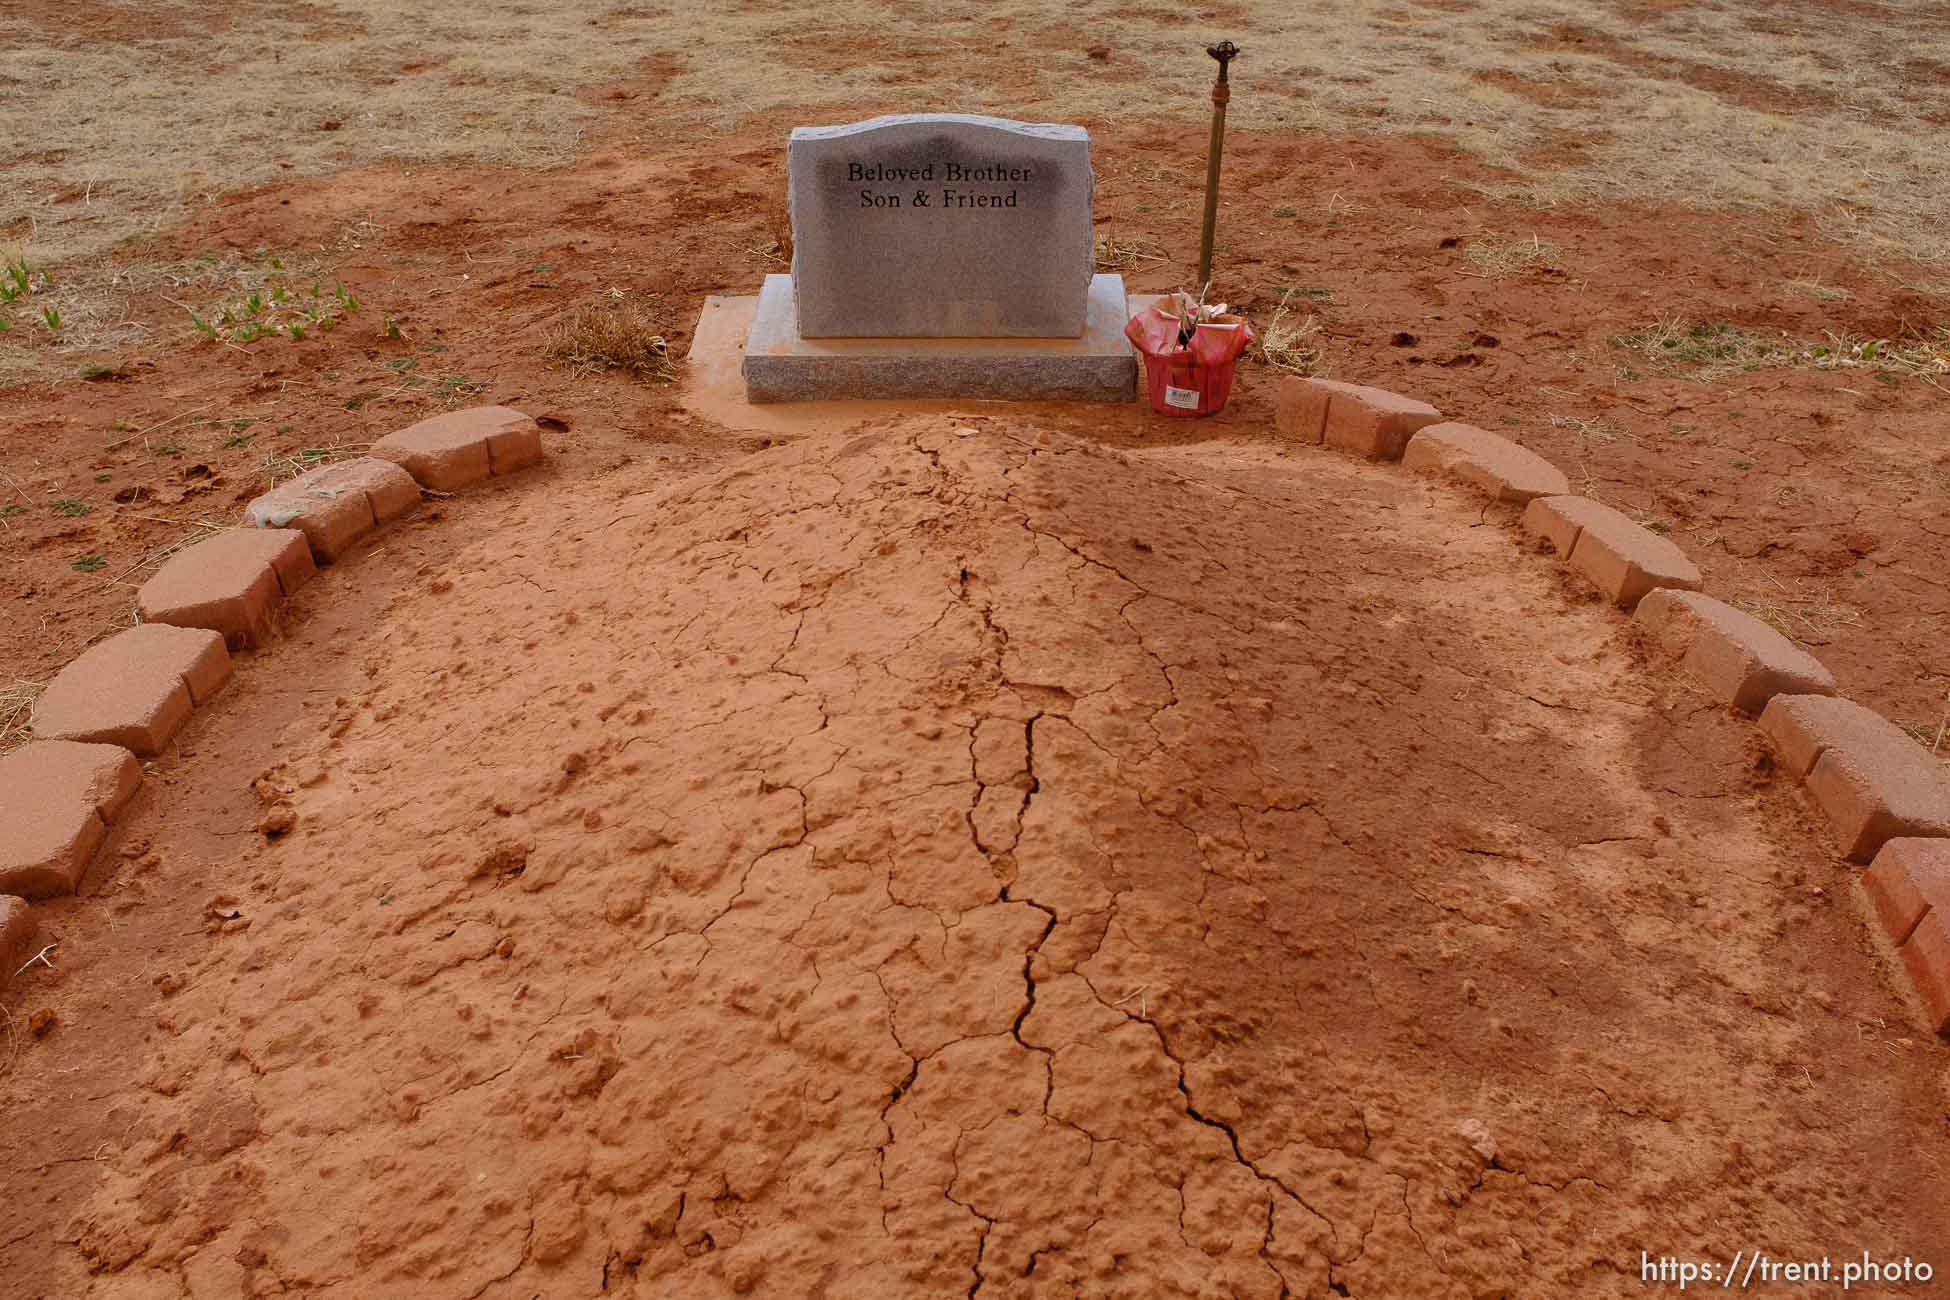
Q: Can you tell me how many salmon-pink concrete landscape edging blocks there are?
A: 12